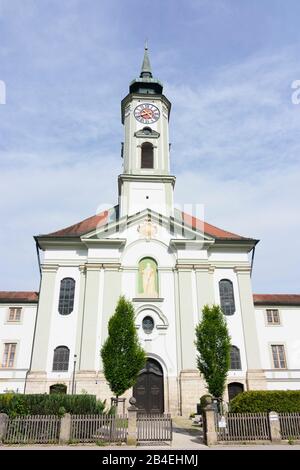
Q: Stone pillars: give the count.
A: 5